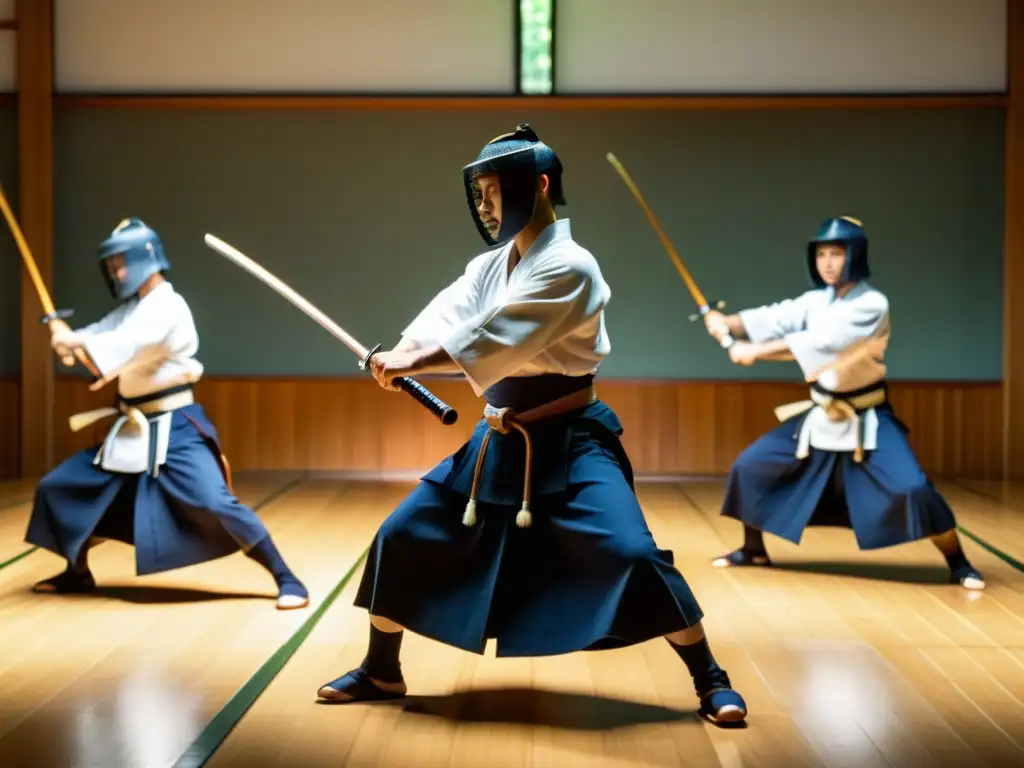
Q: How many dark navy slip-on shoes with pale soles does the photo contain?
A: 6